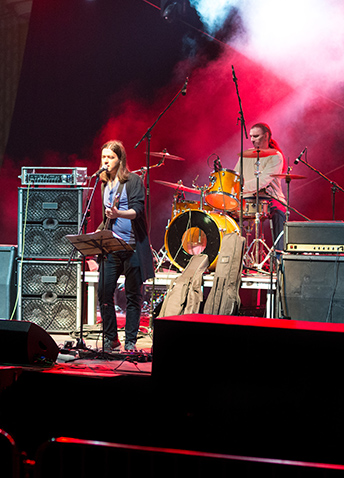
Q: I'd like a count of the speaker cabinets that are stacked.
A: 2